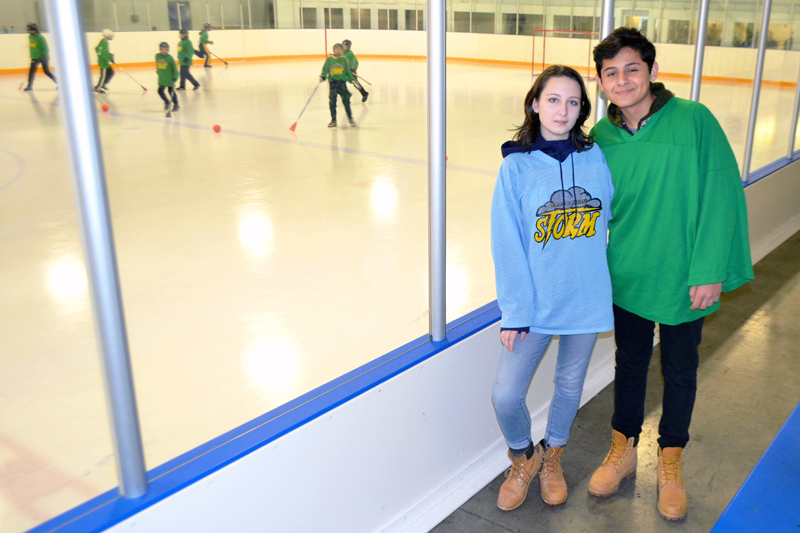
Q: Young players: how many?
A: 7